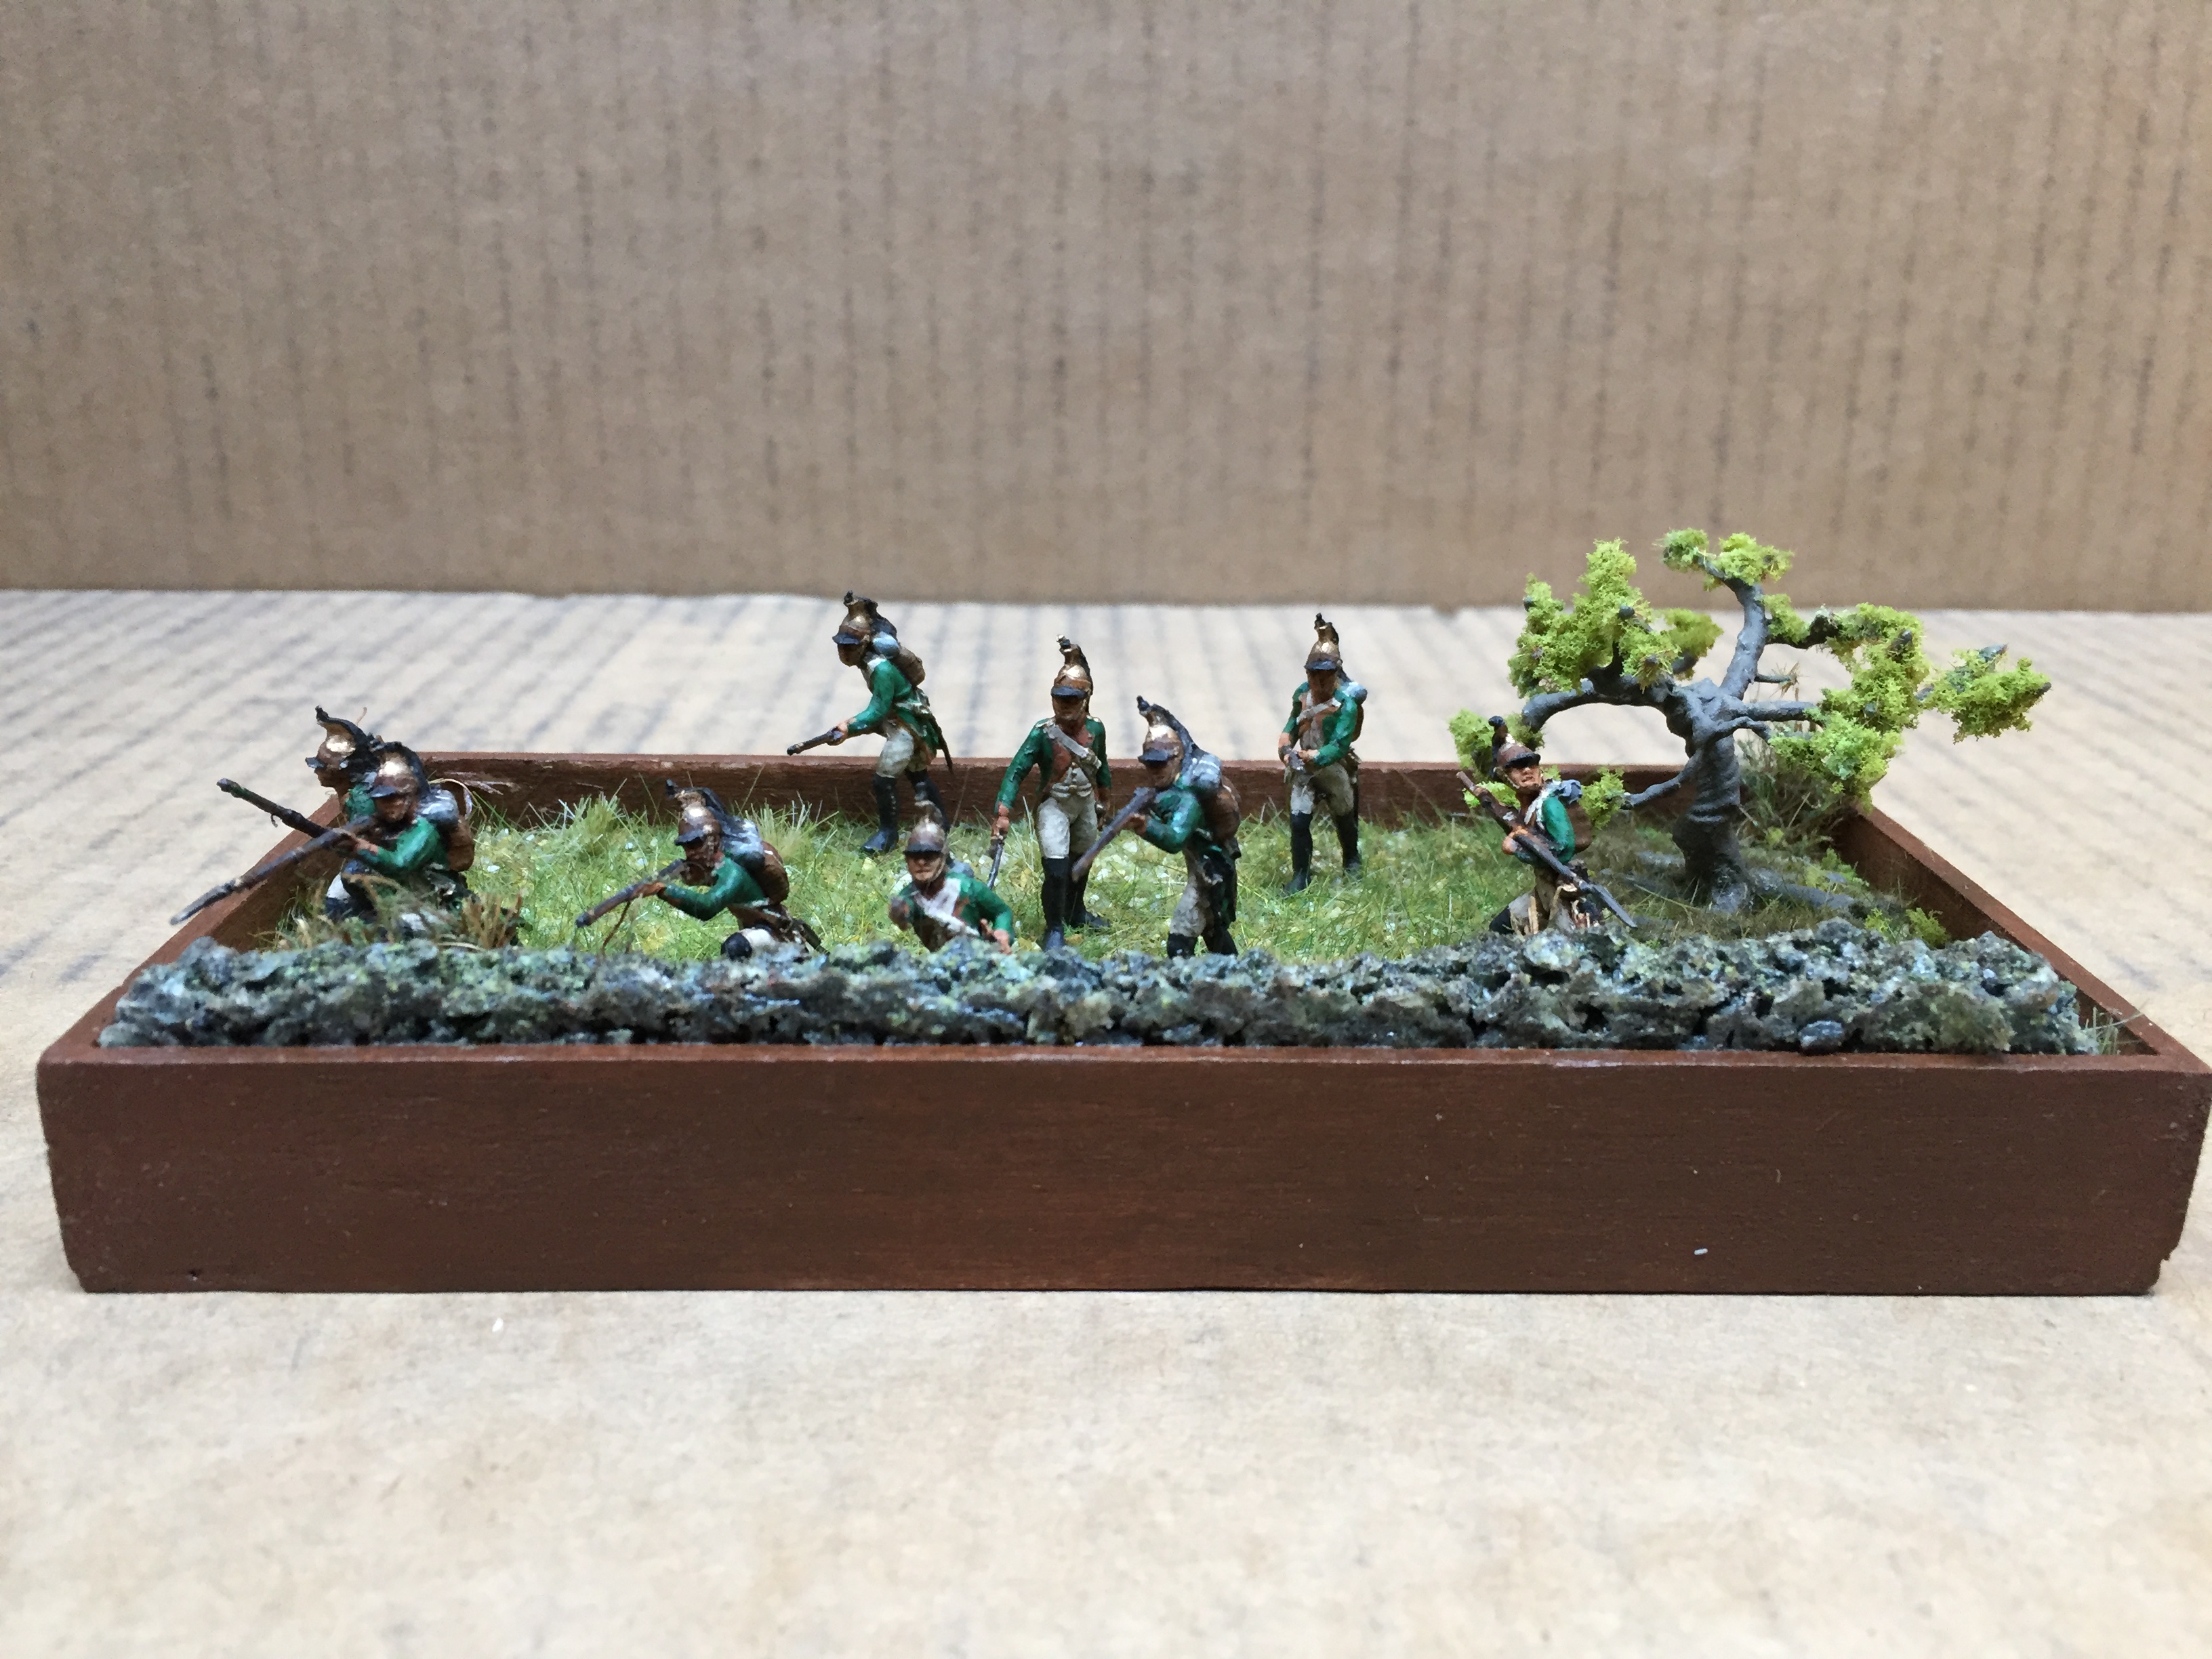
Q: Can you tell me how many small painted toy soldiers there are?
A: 9